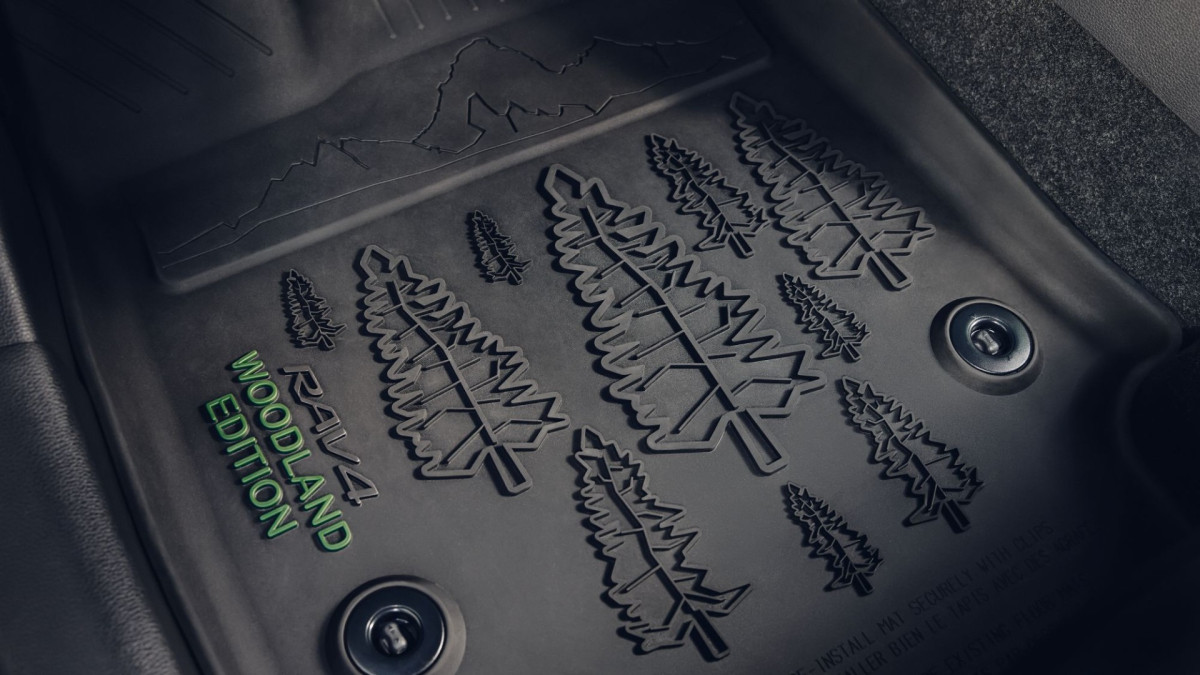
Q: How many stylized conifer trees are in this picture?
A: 10